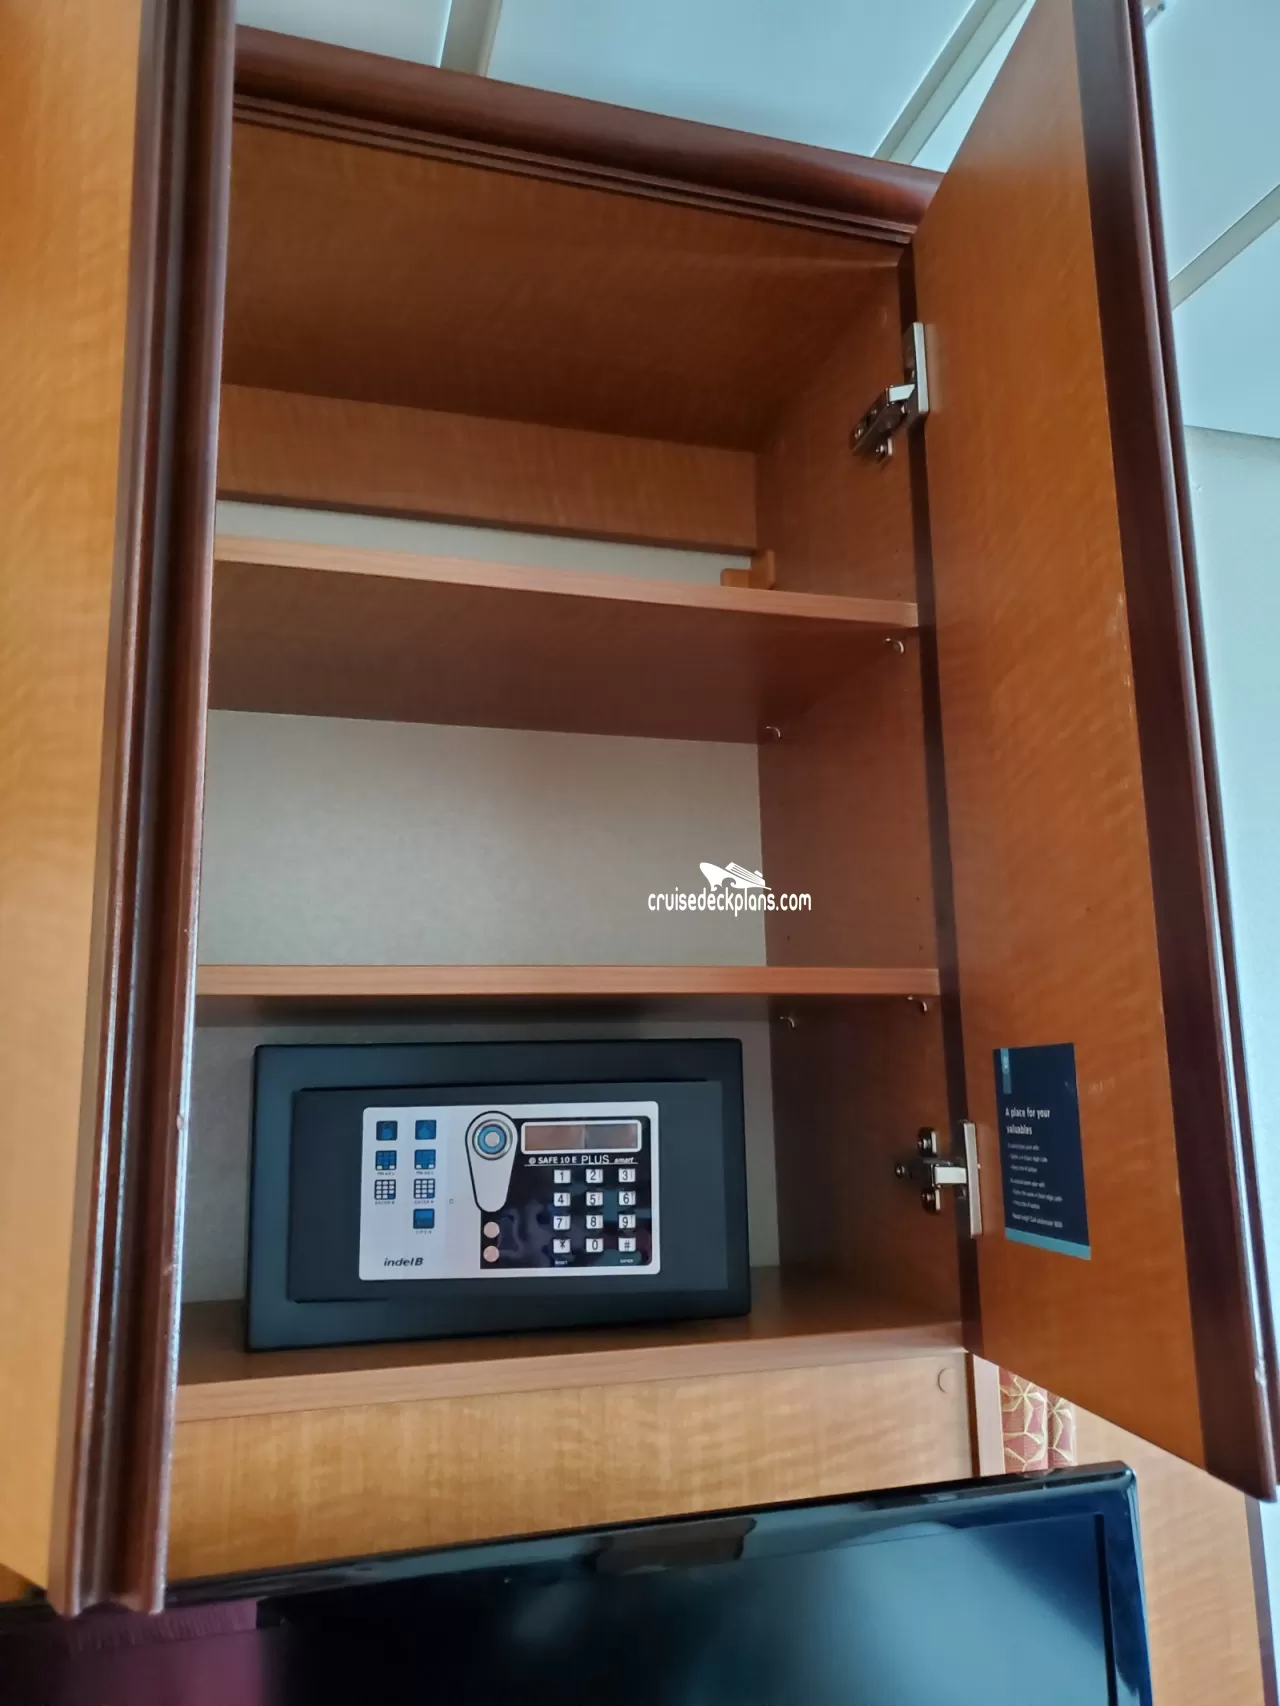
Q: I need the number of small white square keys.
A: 12